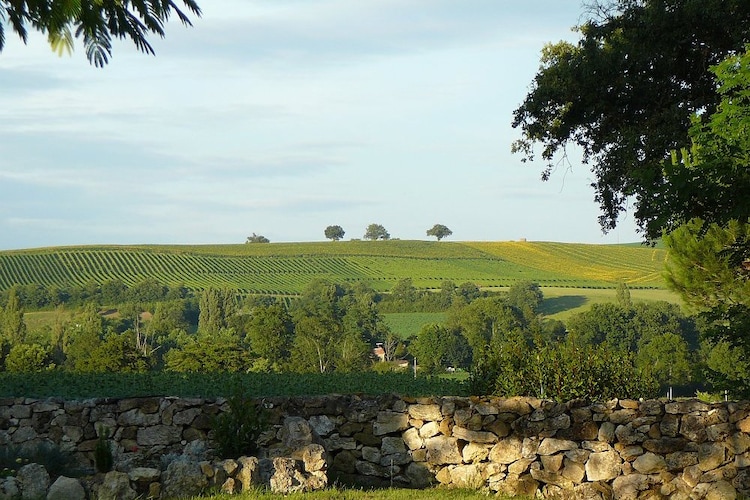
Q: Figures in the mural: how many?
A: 0